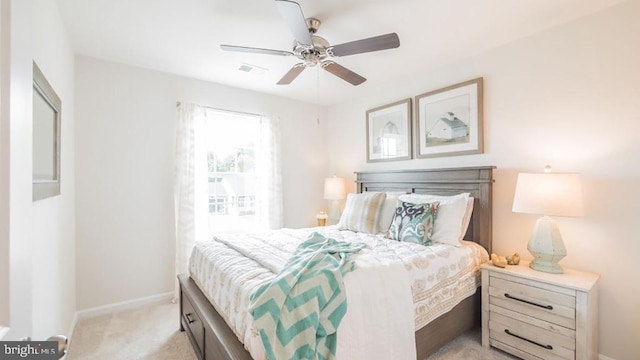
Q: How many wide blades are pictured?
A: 5